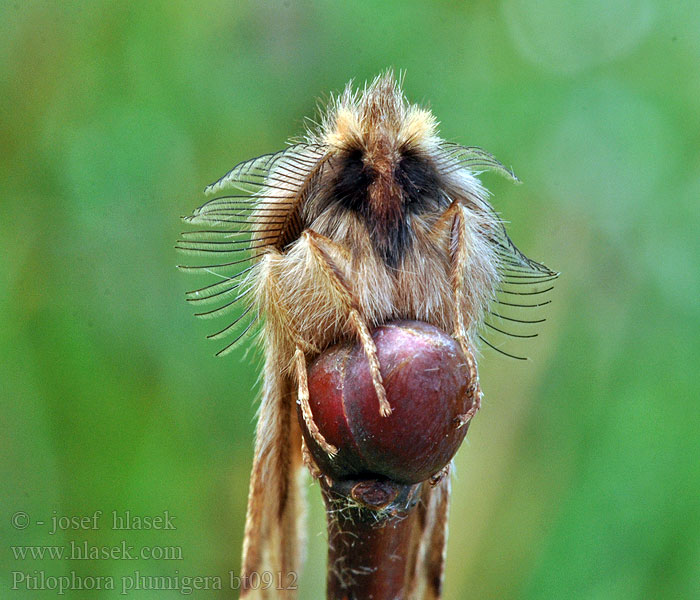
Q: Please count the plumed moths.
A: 1